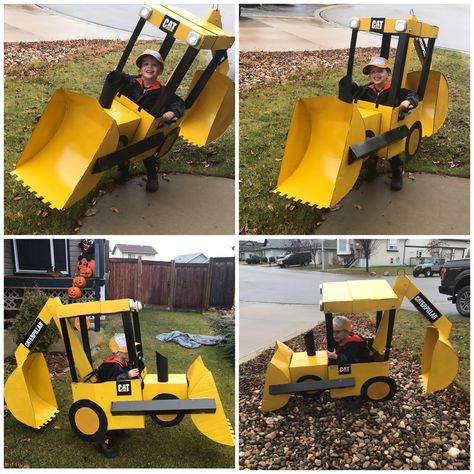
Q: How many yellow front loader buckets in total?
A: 4